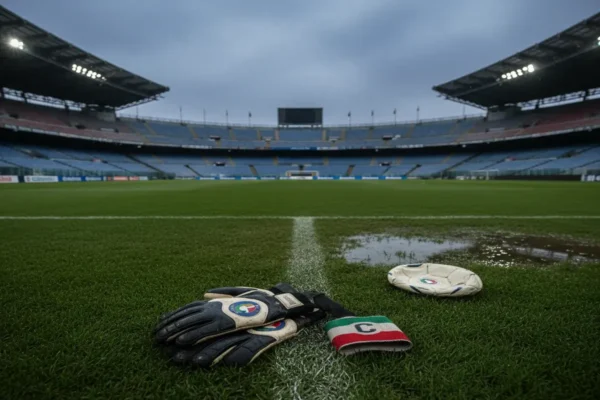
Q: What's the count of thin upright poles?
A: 10